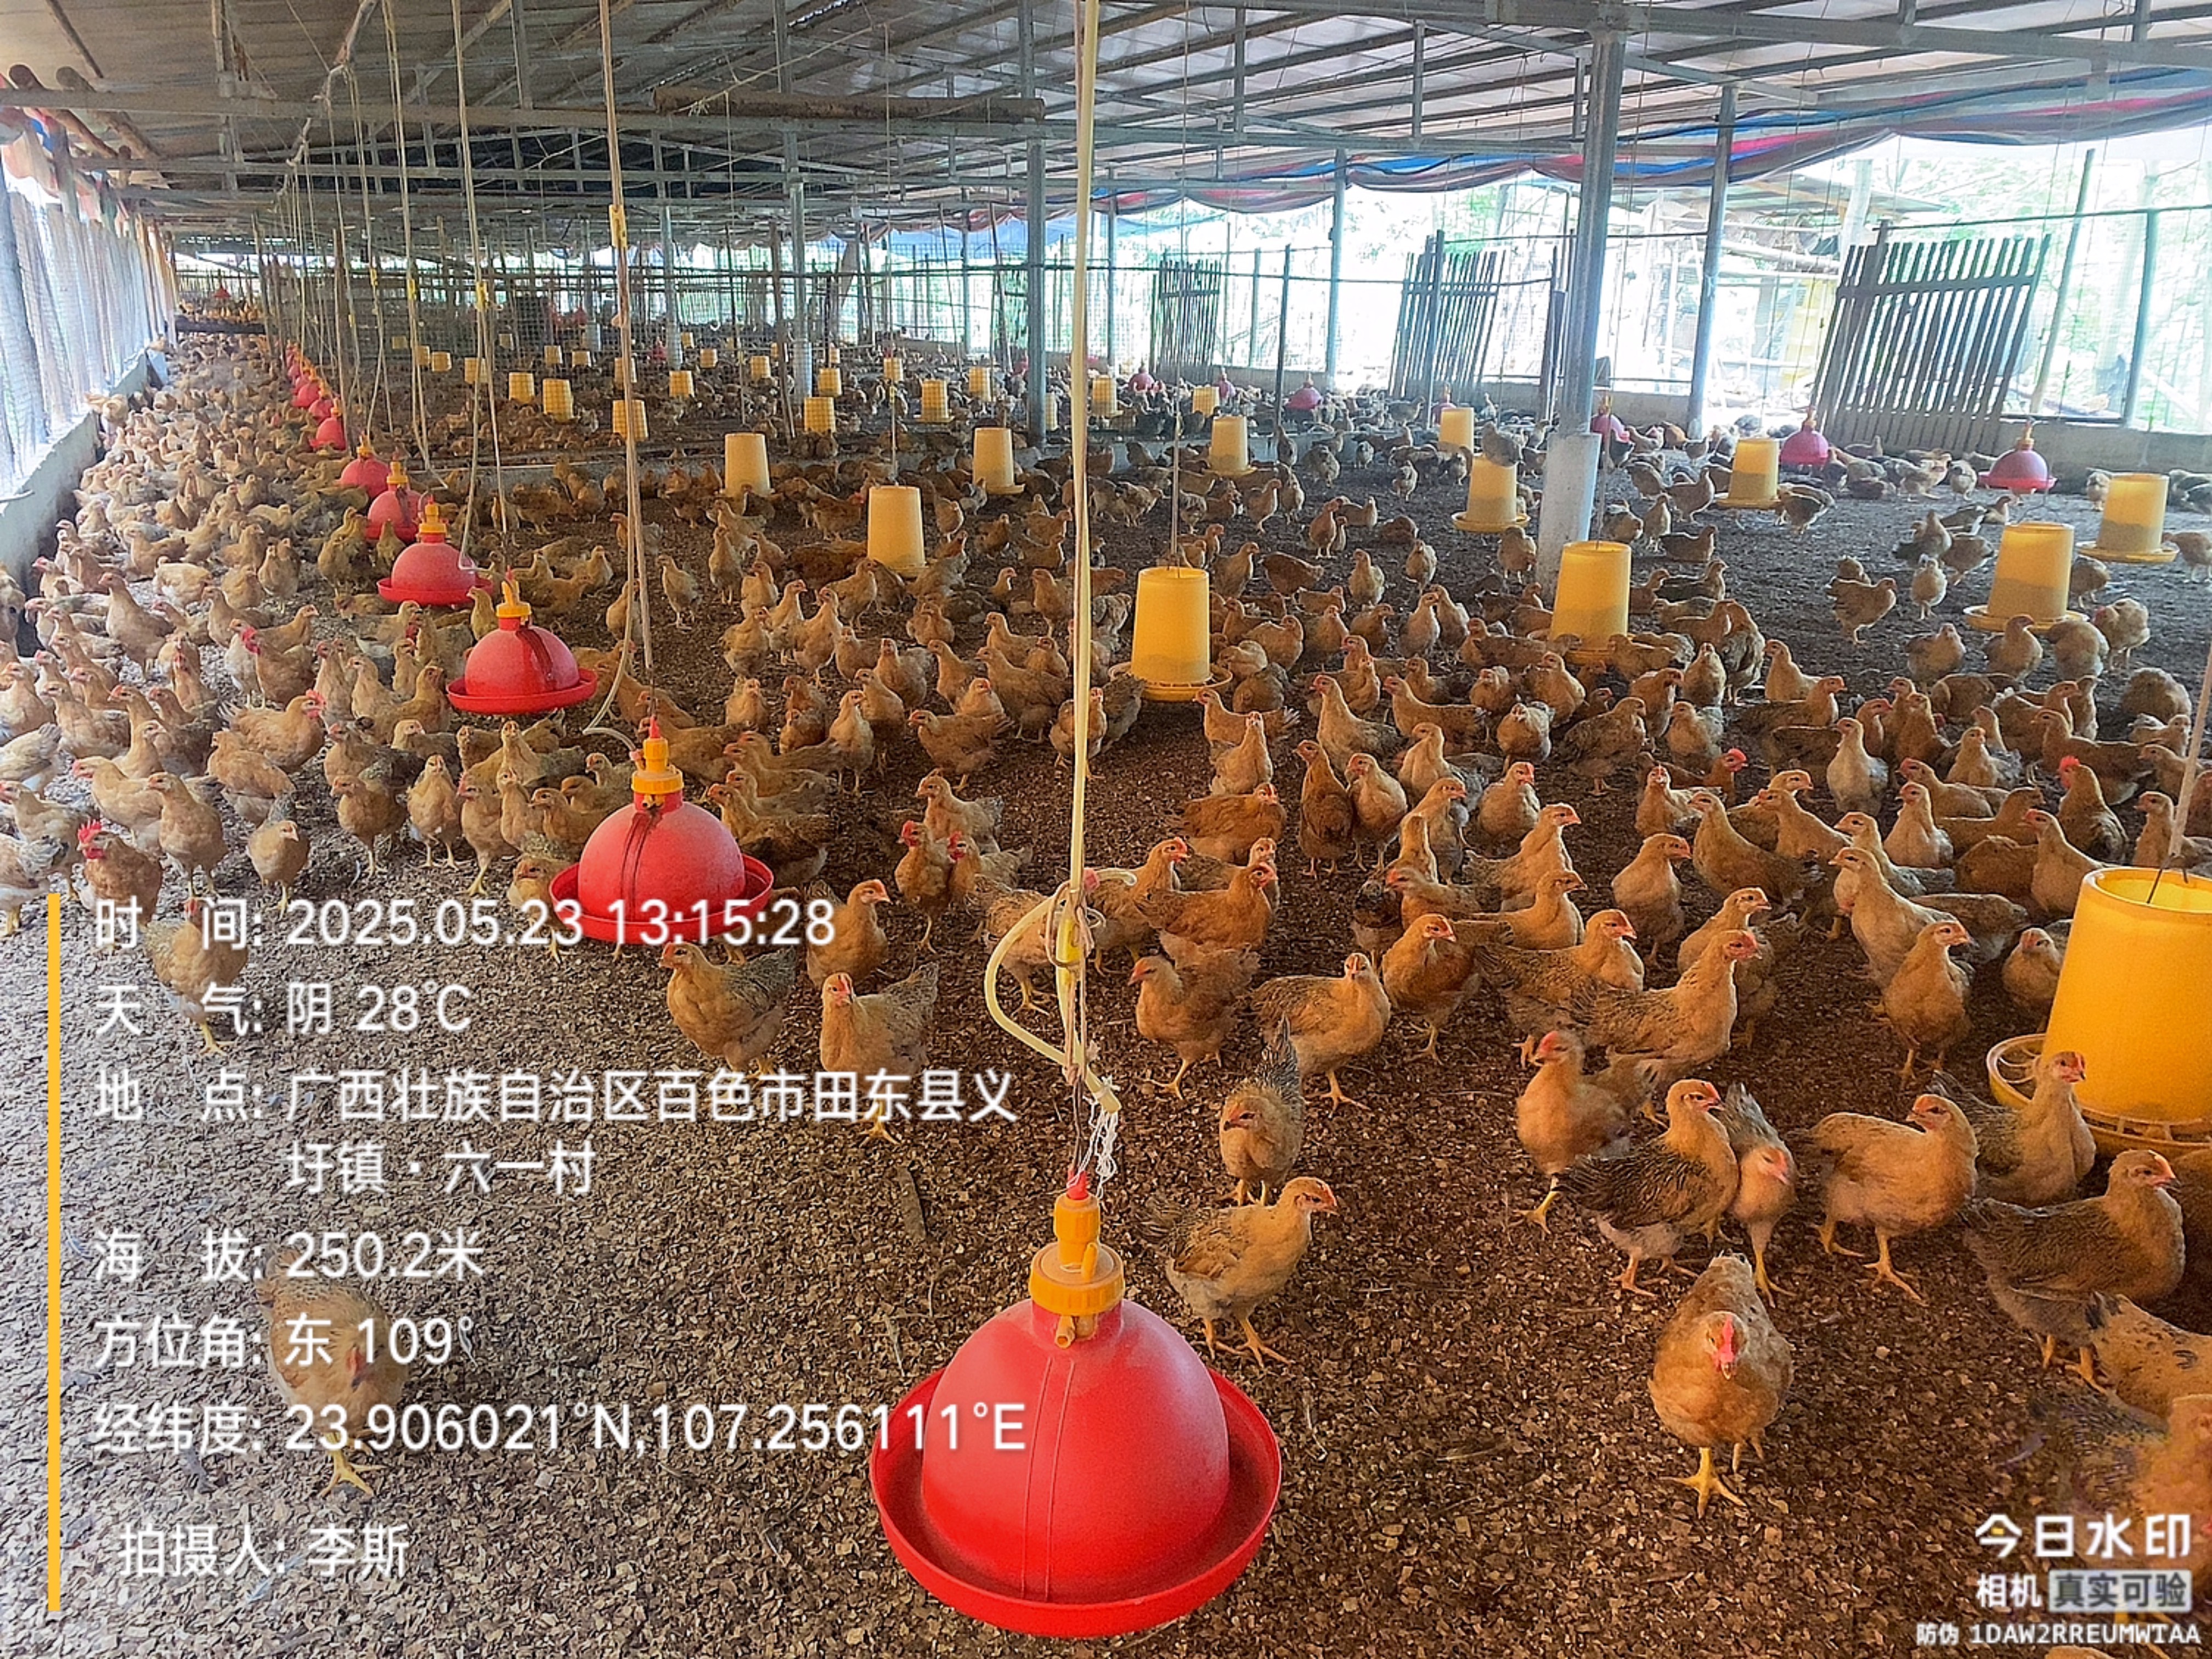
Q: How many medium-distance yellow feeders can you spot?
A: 11